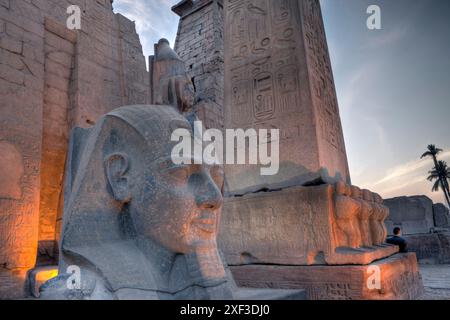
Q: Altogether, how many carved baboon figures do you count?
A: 4